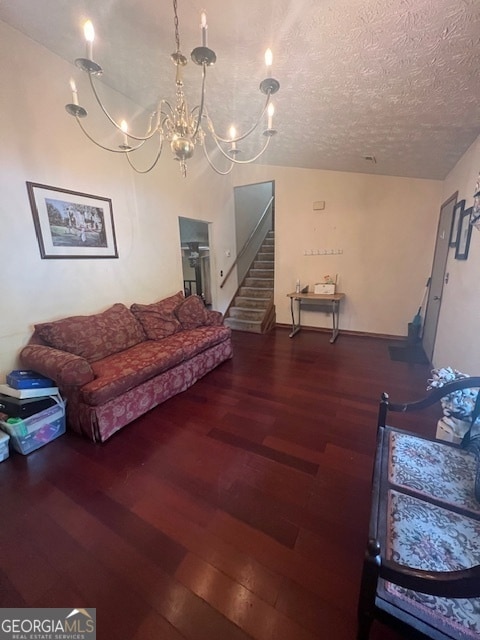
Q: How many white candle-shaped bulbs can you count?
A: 7